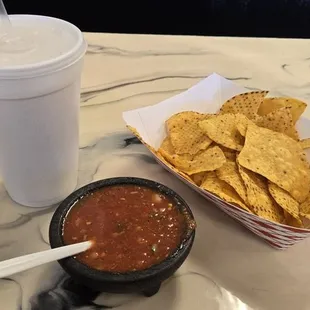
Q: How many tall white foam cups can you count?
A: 1